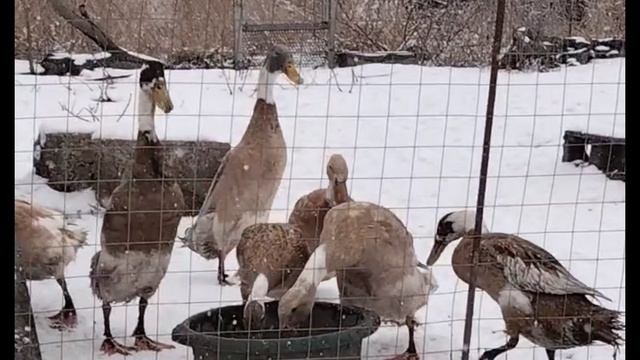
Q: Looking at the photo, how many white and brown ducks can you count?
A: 7